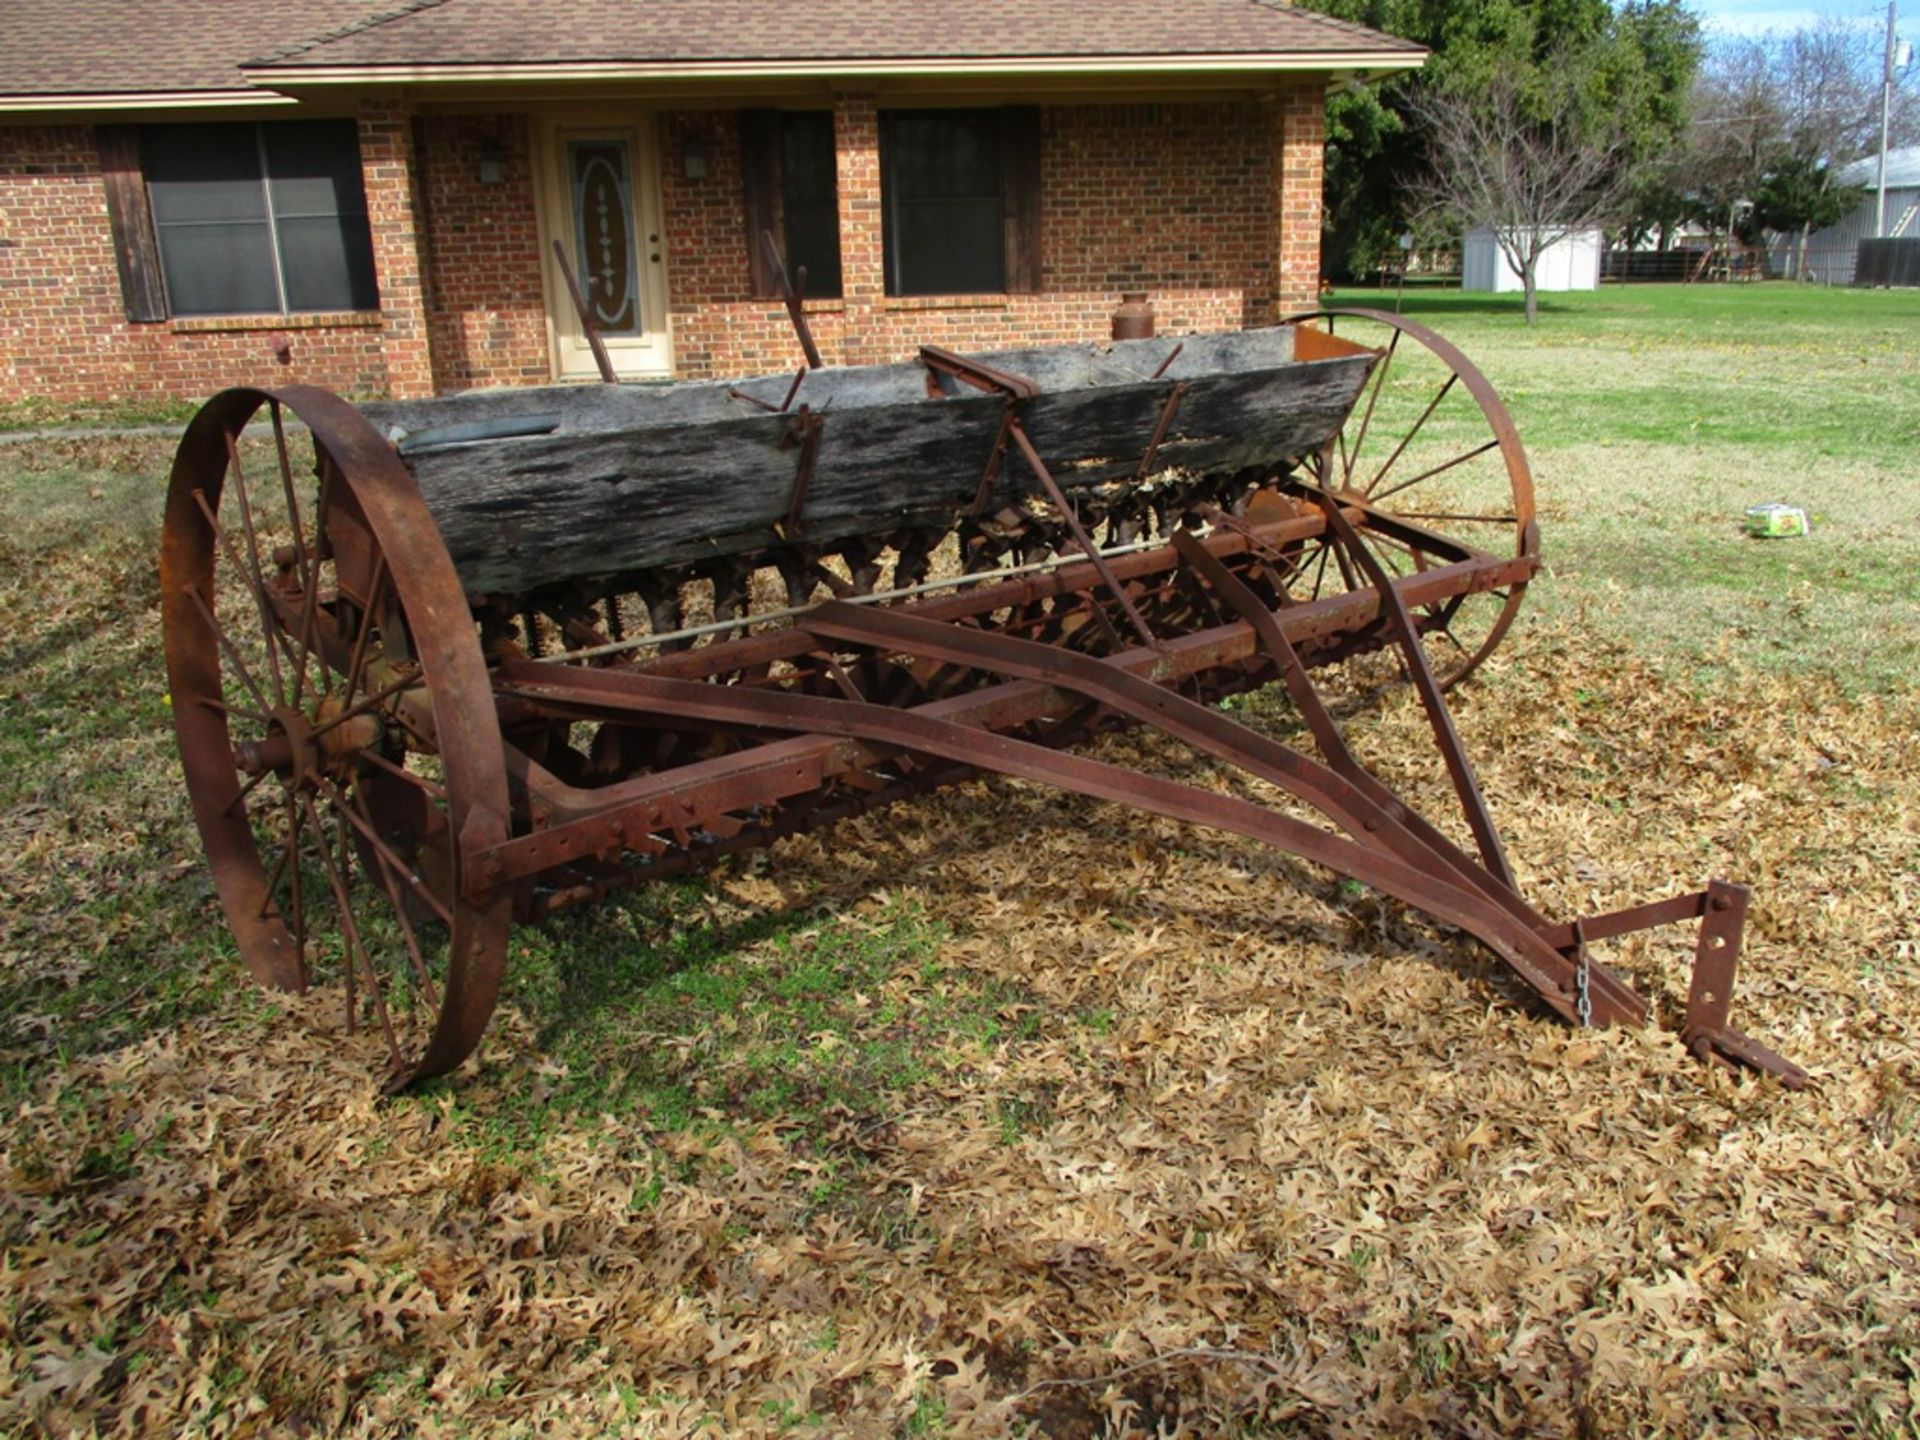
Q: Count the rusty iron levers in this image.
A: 2